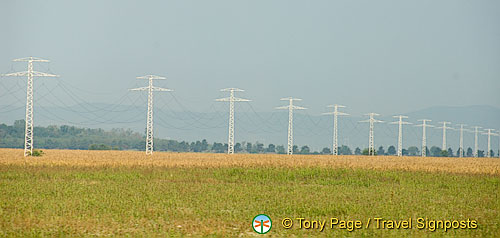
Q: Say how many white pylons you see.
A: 12